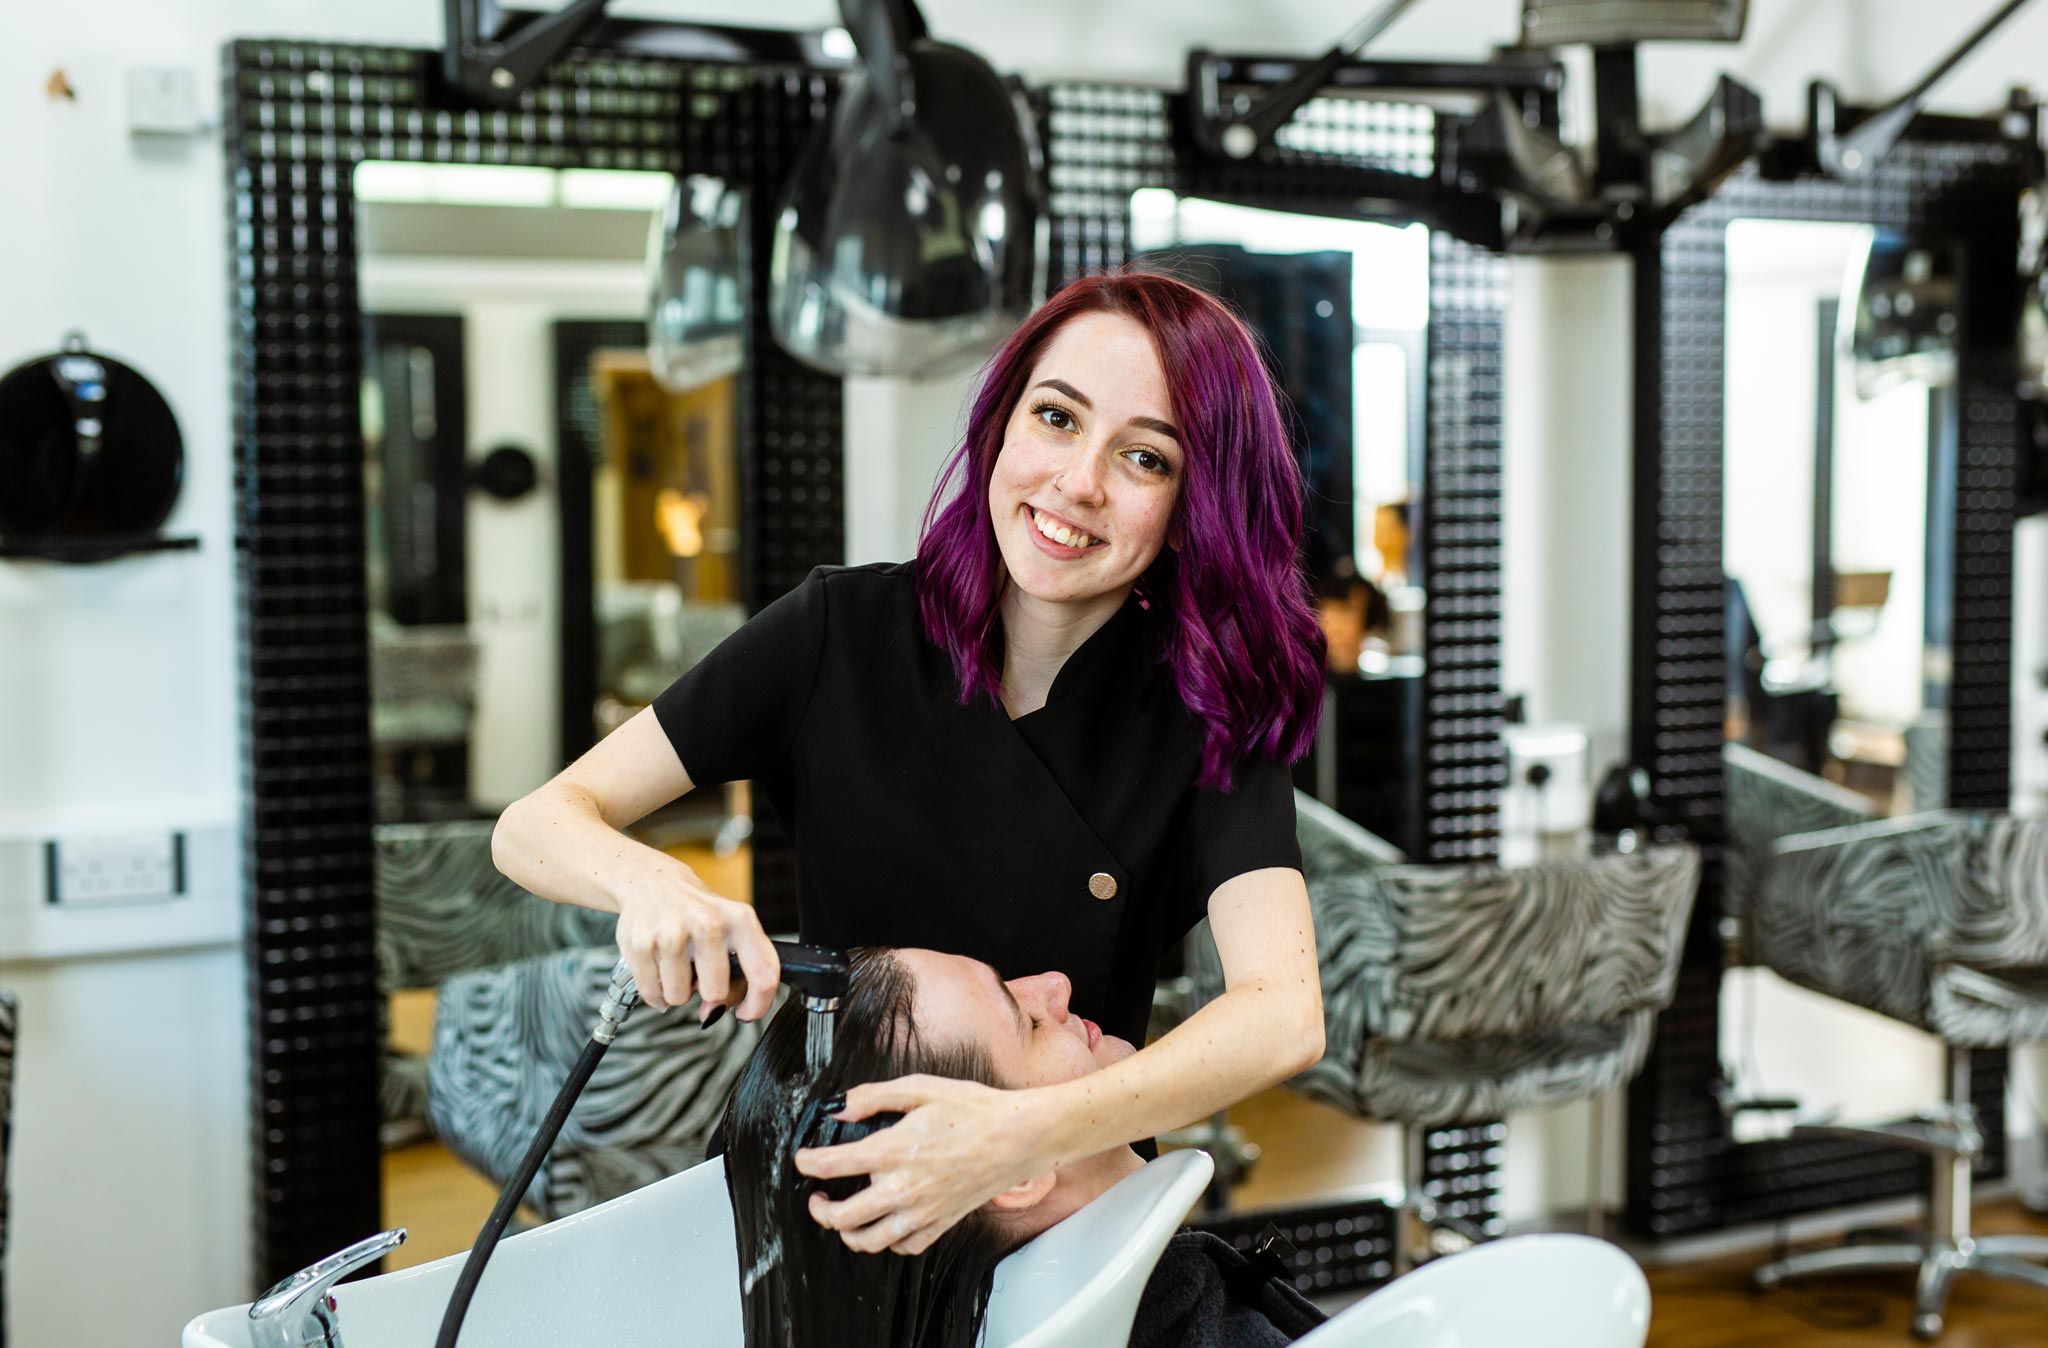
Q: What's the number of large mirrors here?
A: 3